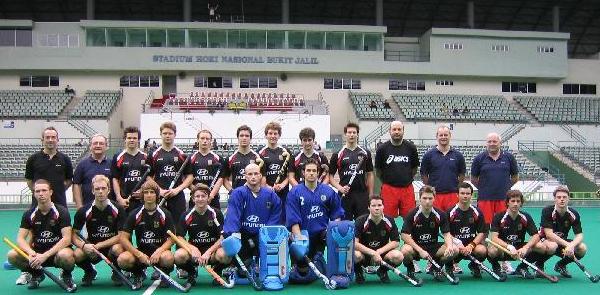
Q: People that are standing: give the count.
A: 12